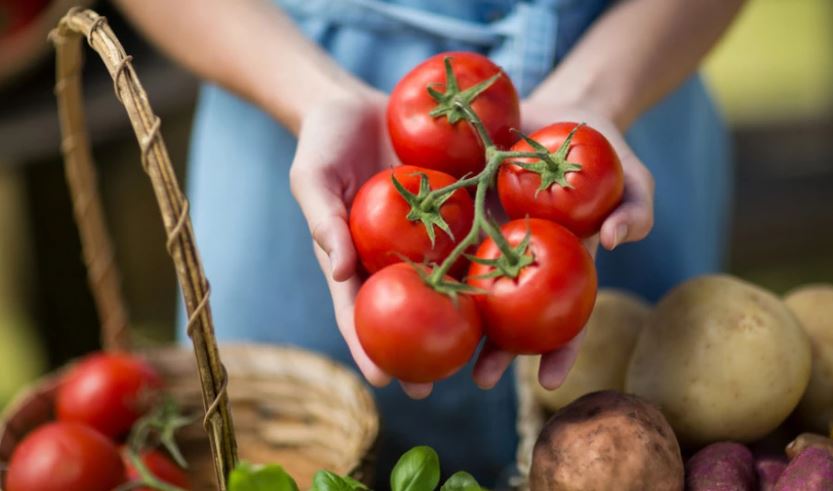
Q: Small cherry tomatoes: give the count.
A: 0